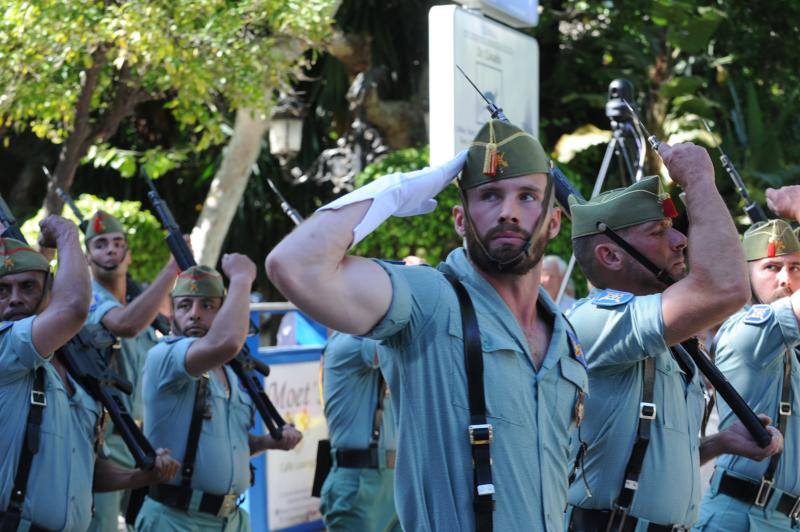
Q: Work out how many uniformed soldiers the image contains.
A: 7